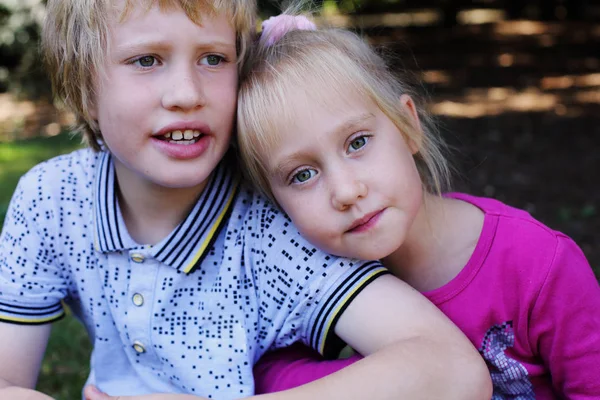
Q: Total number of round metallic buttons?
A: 3